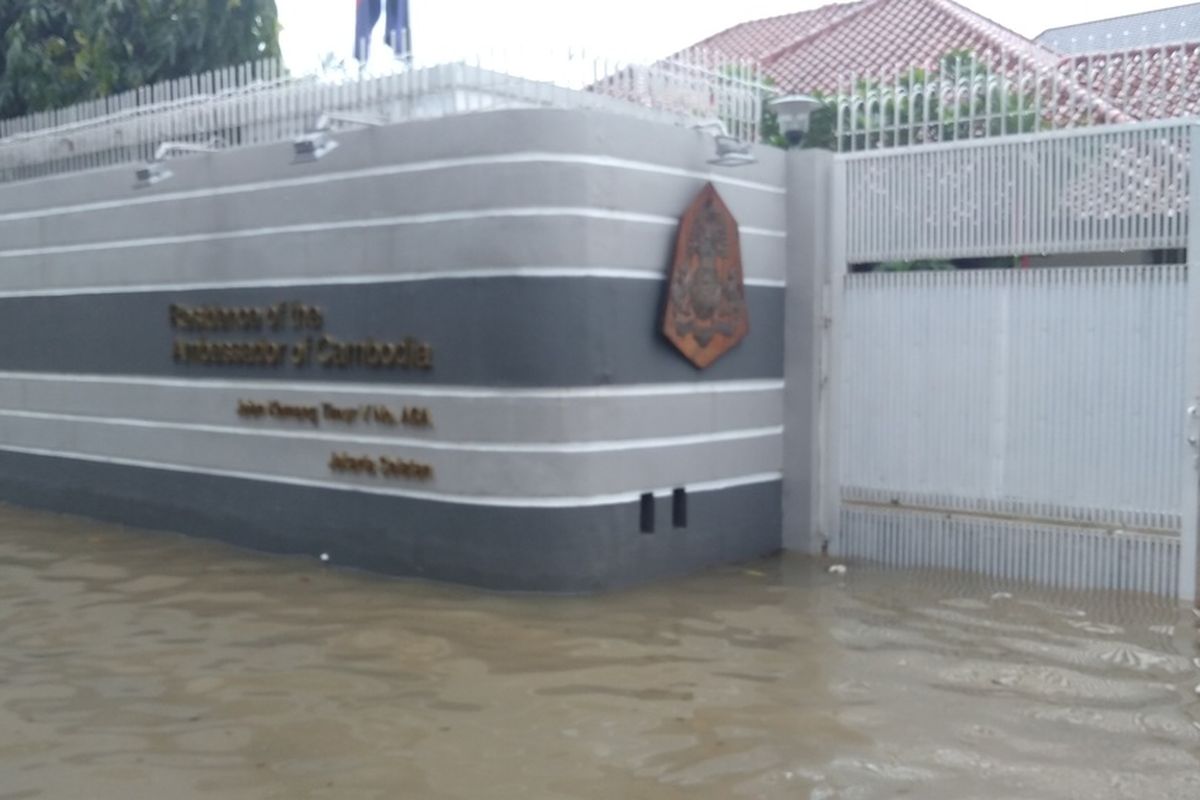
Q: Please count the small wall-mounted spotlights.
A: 3